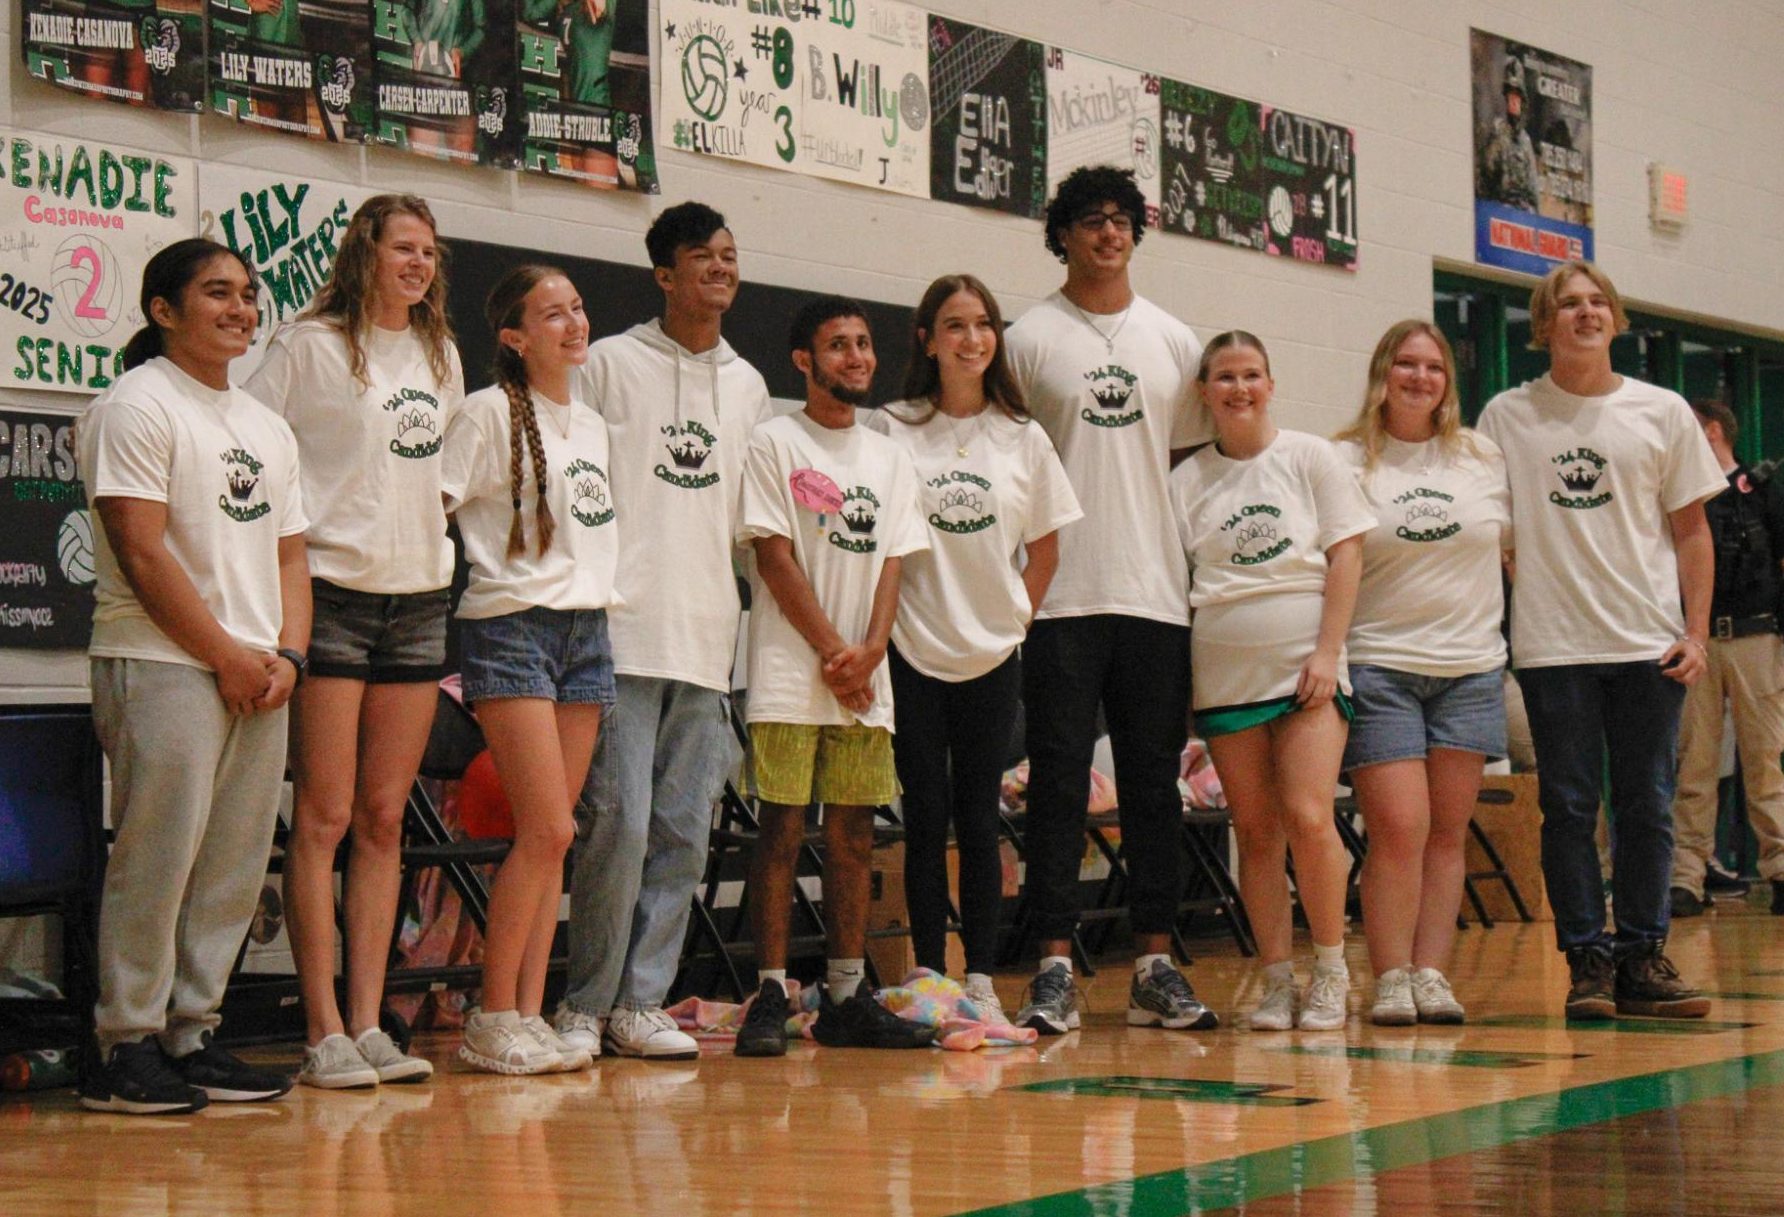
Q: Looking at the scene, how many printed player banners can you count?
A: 4